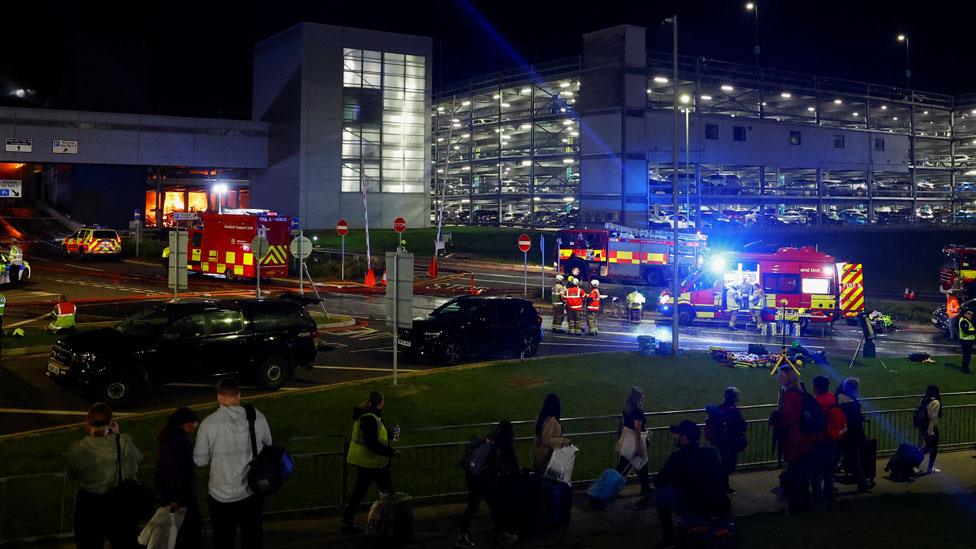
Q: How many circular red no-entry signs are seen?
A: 2